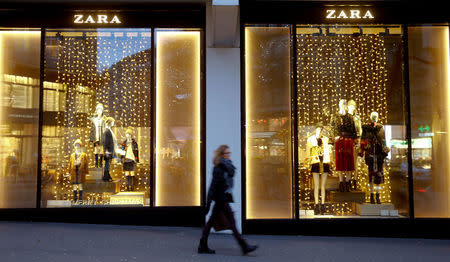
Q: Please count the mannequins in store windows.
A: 8